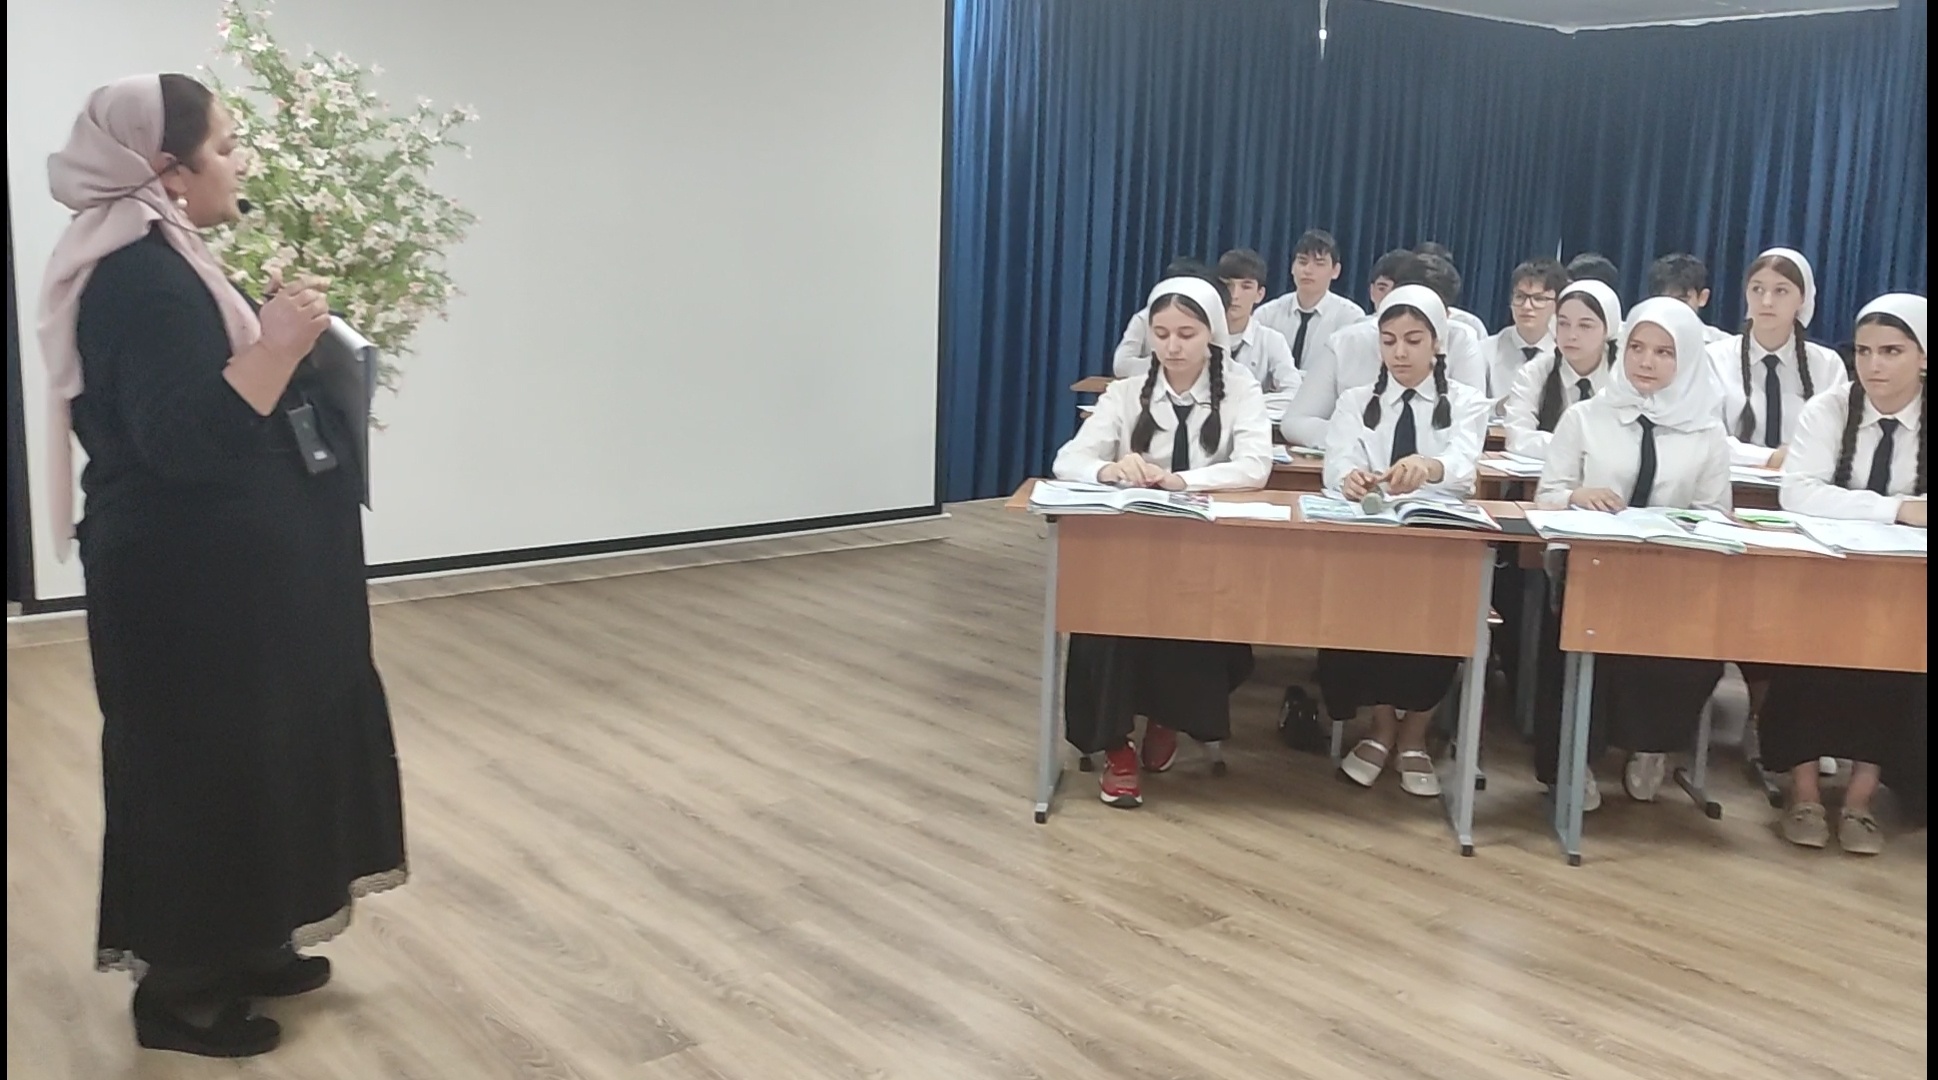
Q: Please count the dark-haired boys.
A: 9